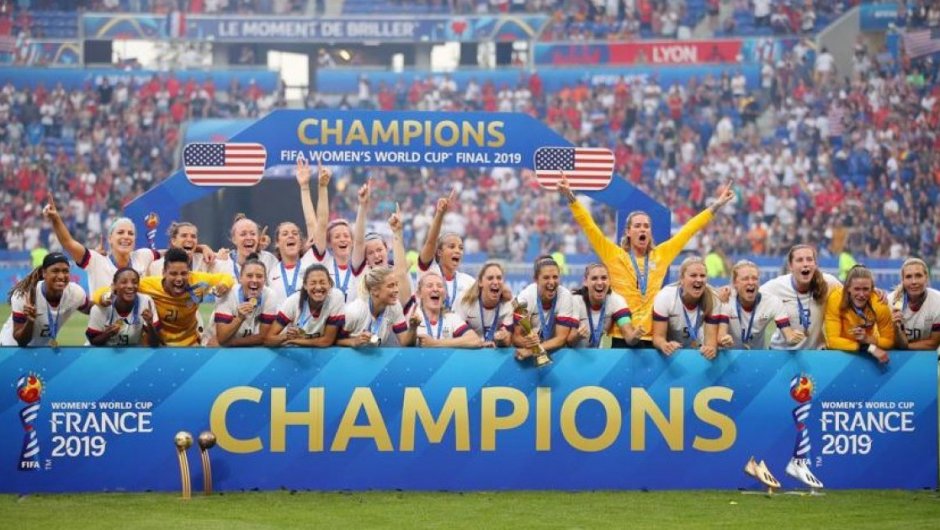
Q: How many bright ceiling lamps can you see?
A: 1